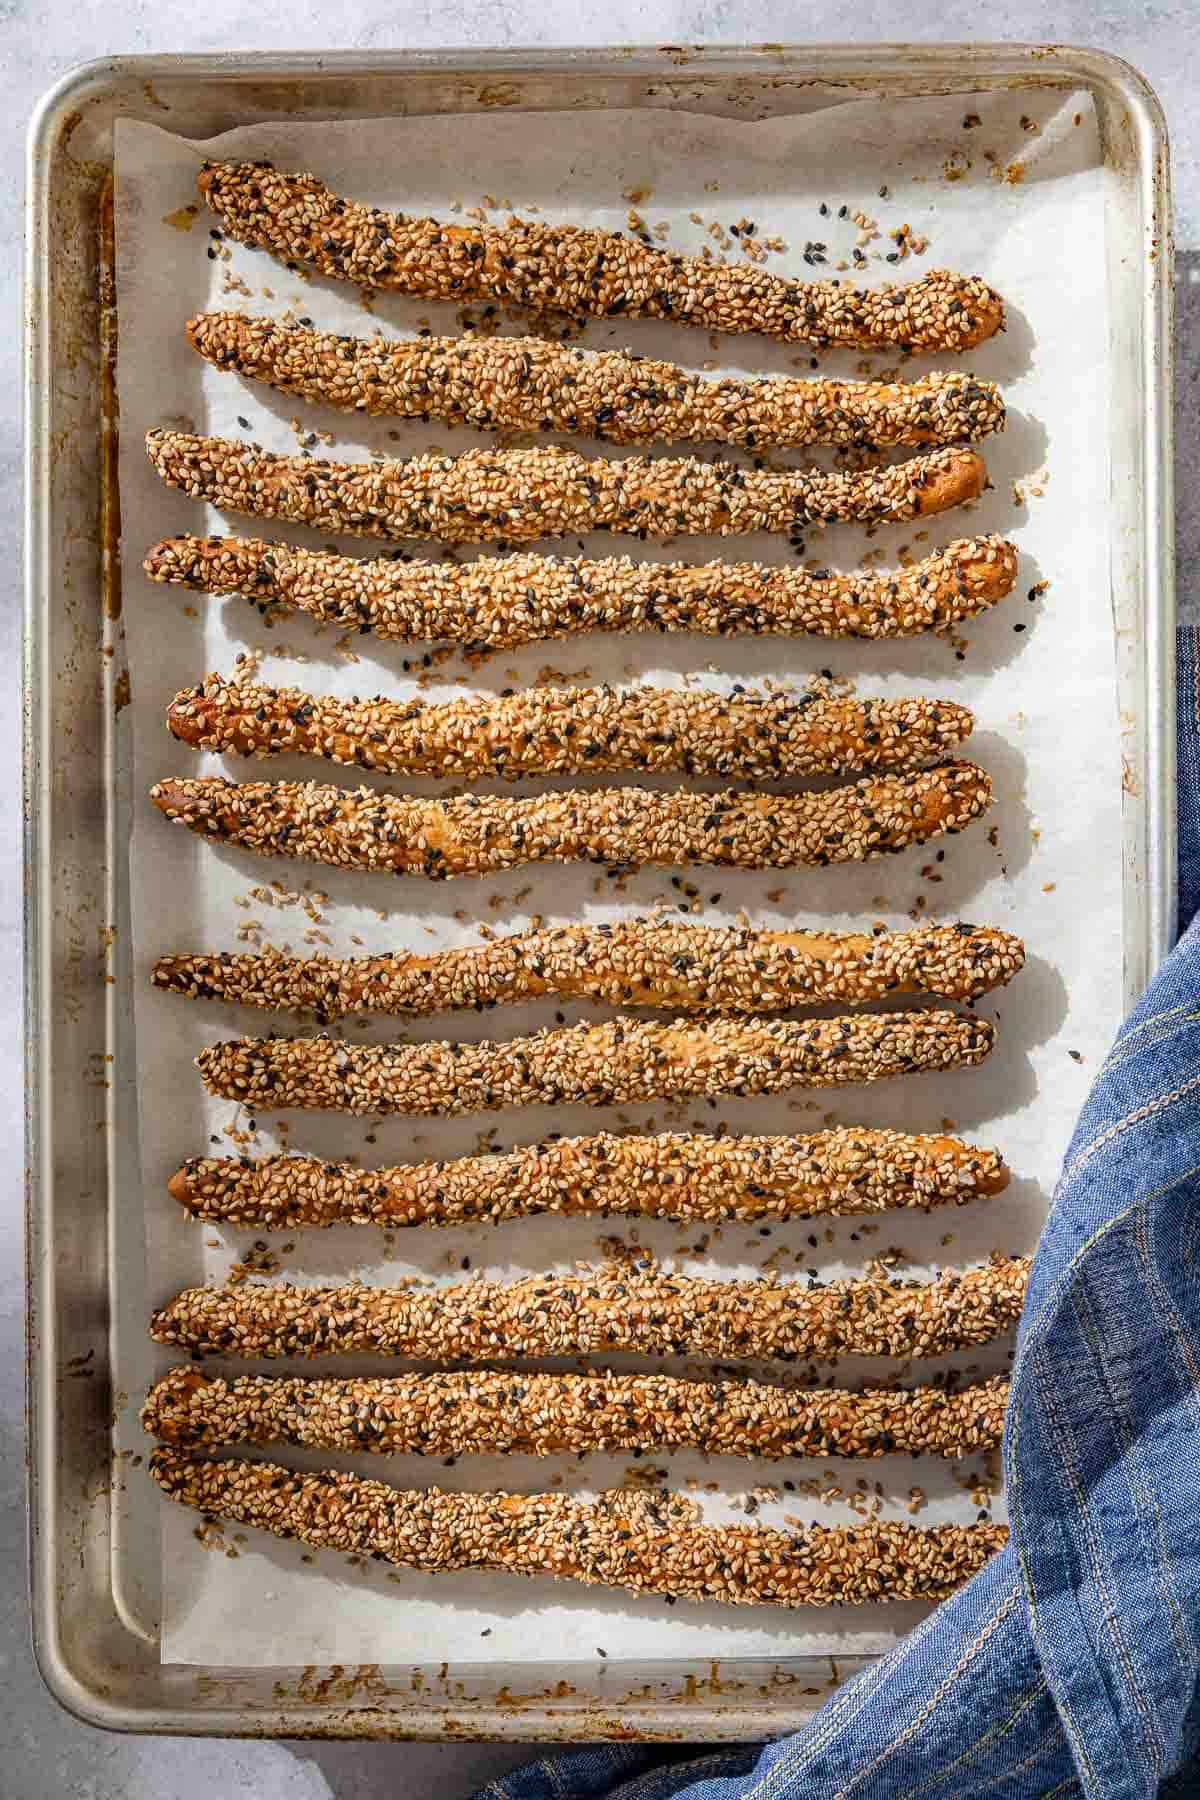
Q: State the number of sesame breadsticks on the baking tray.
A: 12